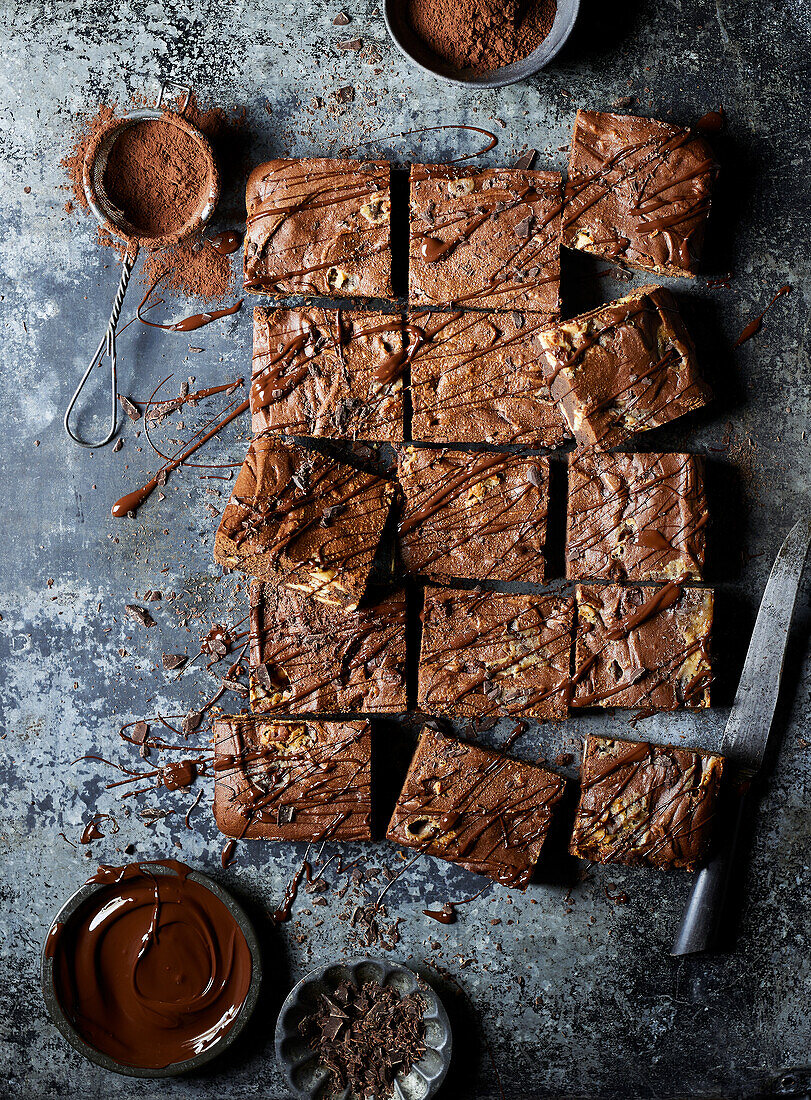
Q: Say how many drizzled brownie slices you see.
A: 15